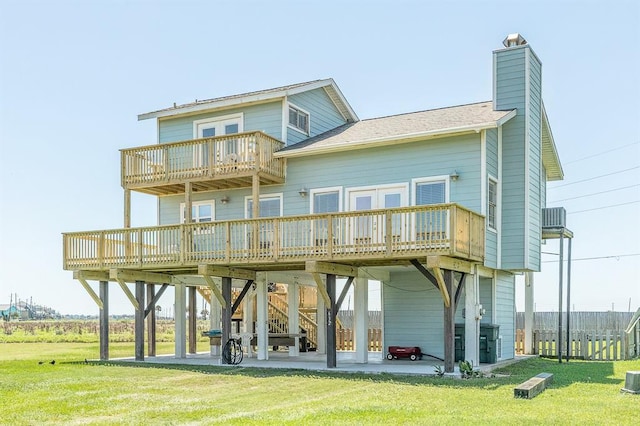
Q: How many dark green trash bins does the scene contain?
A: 2